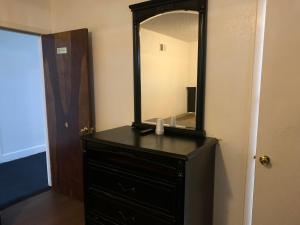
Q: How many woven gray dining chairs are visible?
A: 0